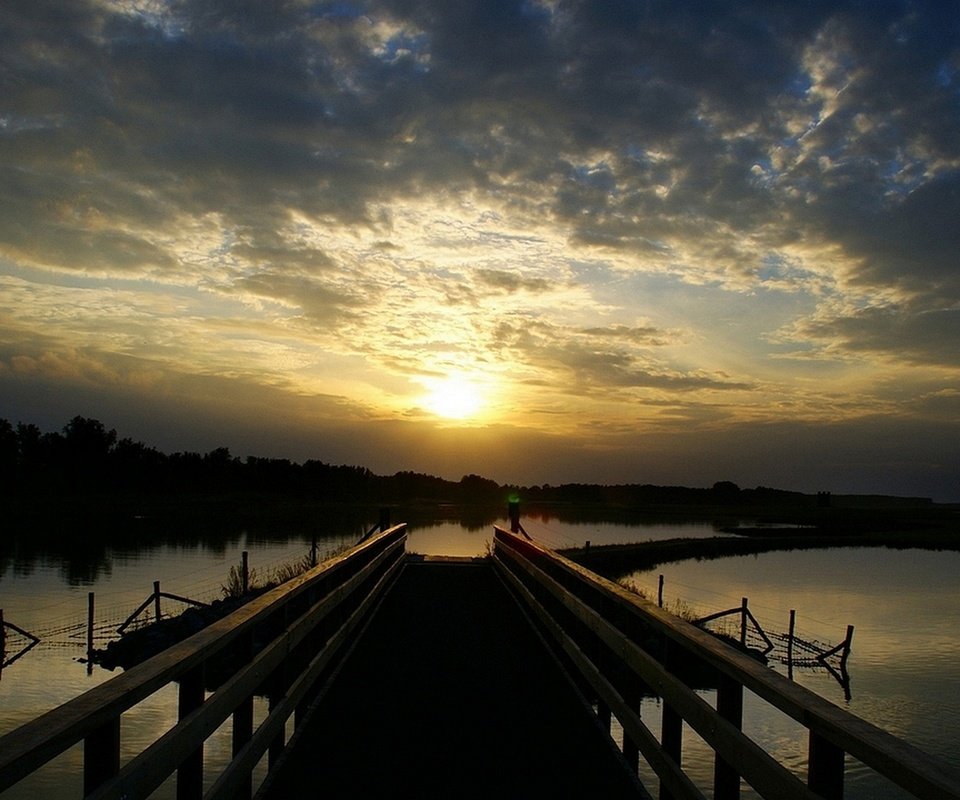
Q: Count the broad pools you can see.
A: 2